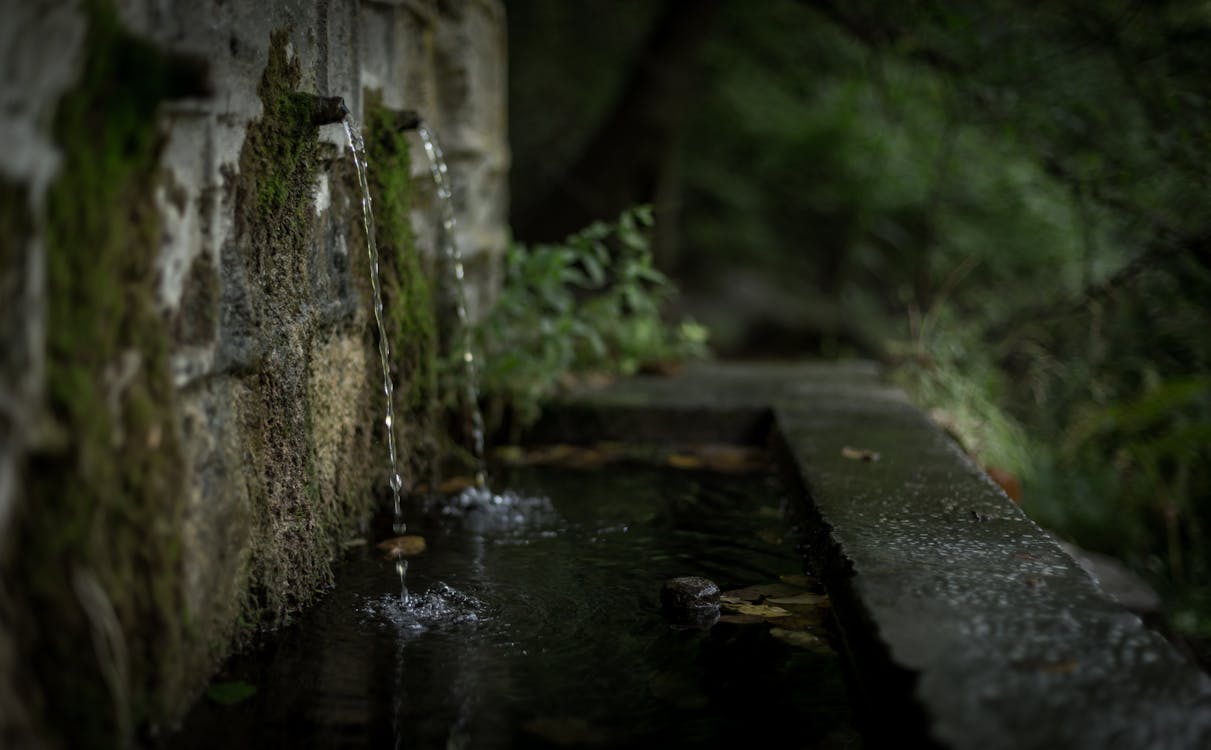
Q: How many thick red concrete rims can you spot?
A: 0